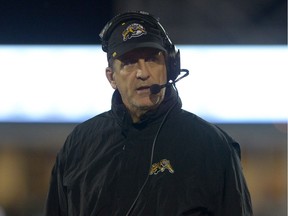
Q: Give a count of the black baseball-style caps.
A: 1